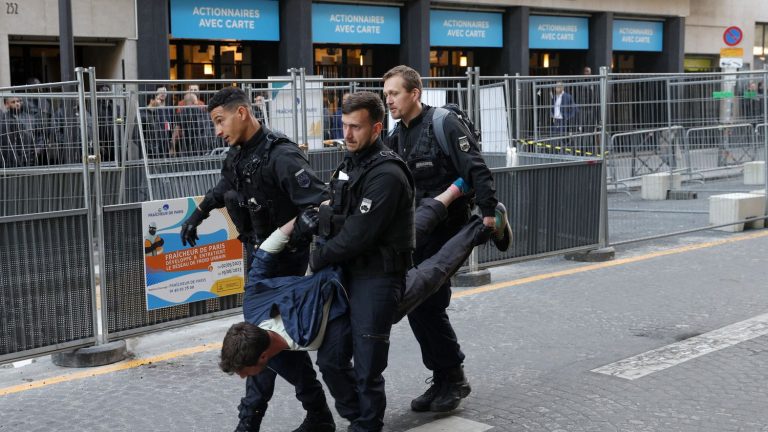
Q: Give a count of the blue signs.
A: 5